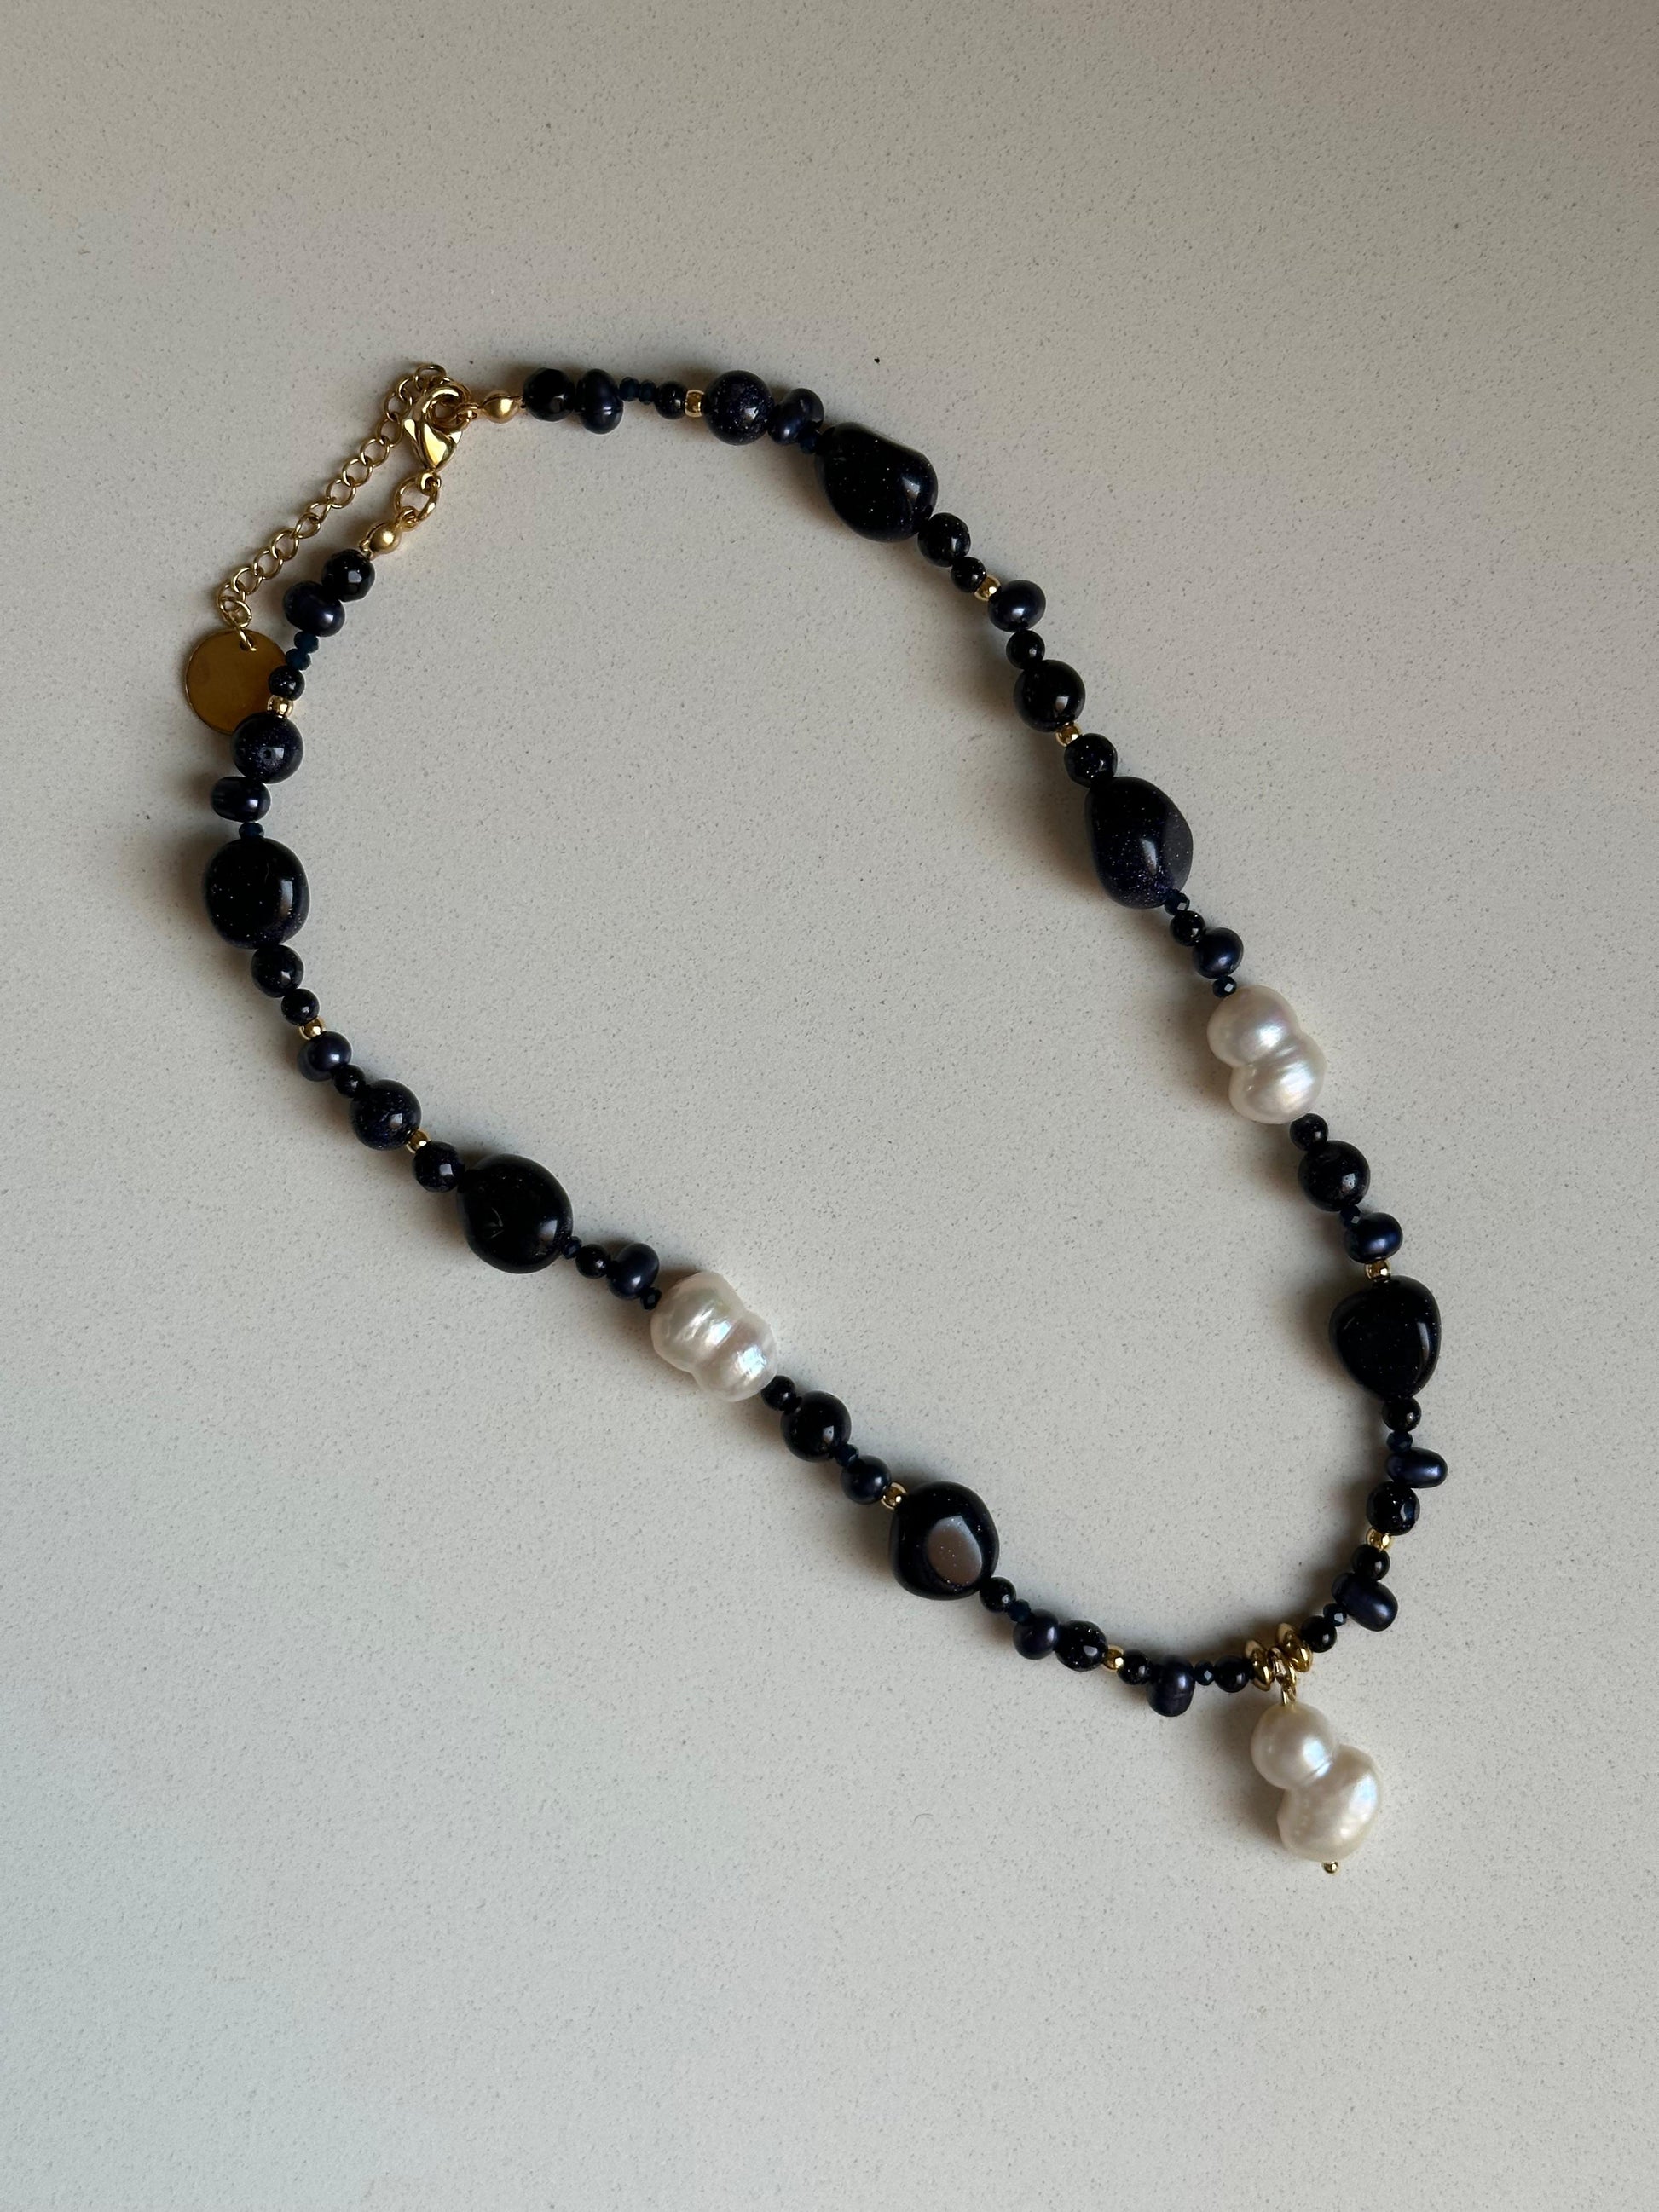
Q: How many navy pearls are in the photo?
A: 14